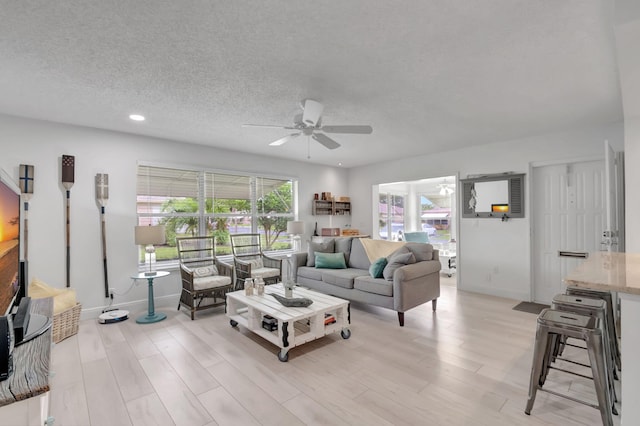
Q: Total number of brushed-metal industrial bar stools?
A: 3